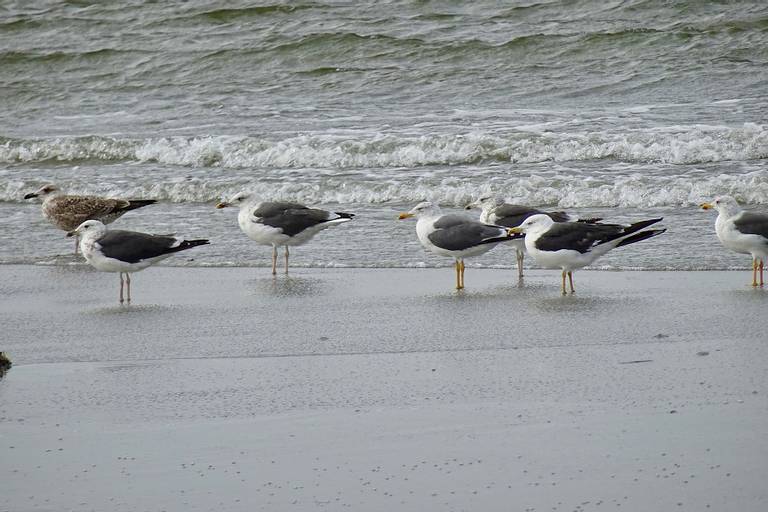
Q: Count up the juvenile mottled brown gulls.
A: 1